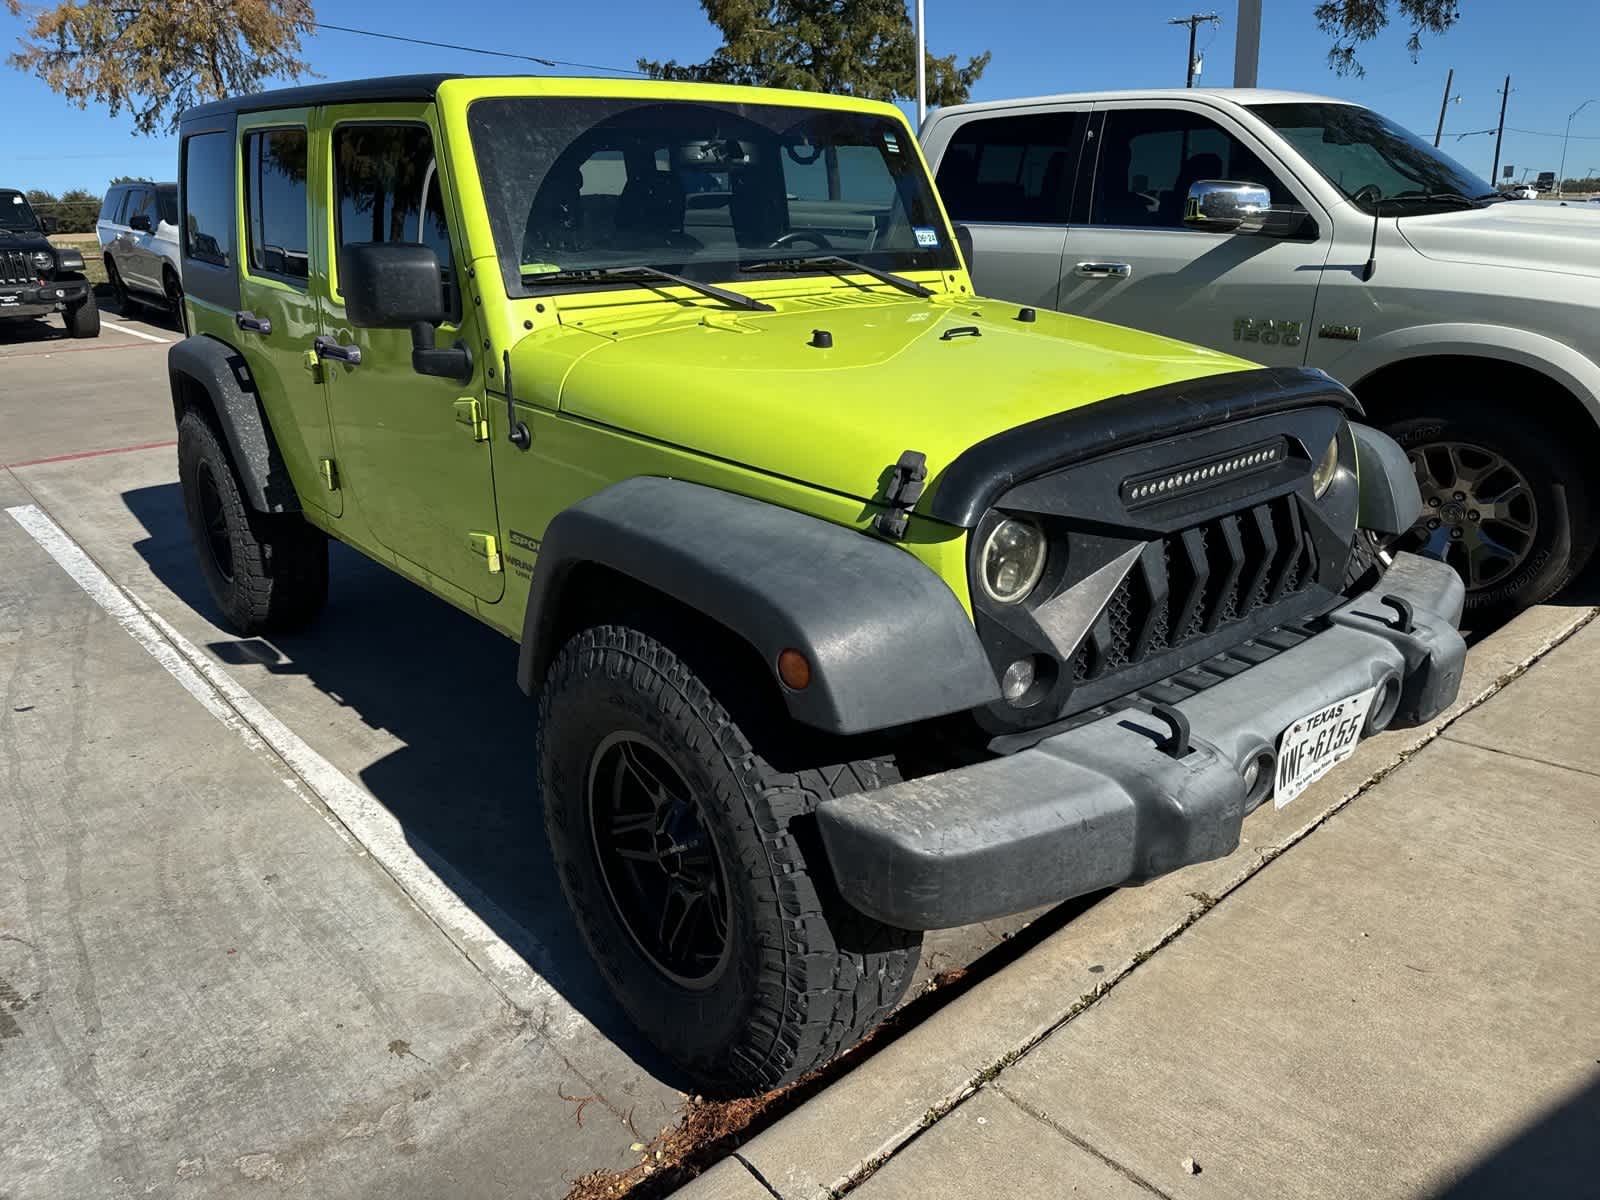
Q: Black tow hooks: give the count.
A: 2